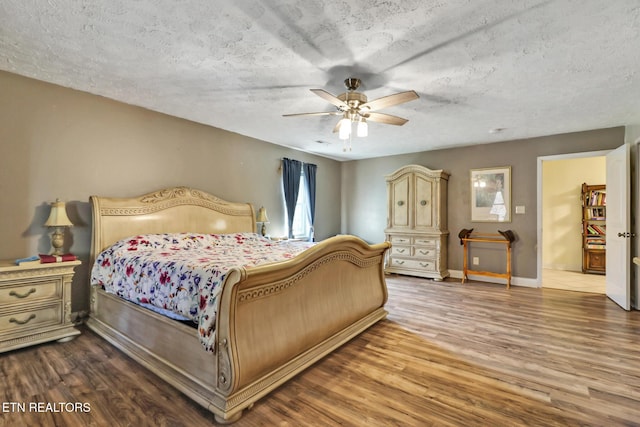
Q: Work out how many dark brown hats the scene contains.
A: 2